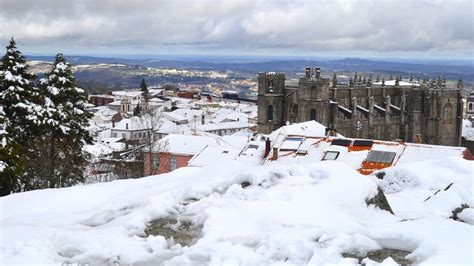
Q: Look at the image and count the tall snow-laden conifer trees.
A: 2